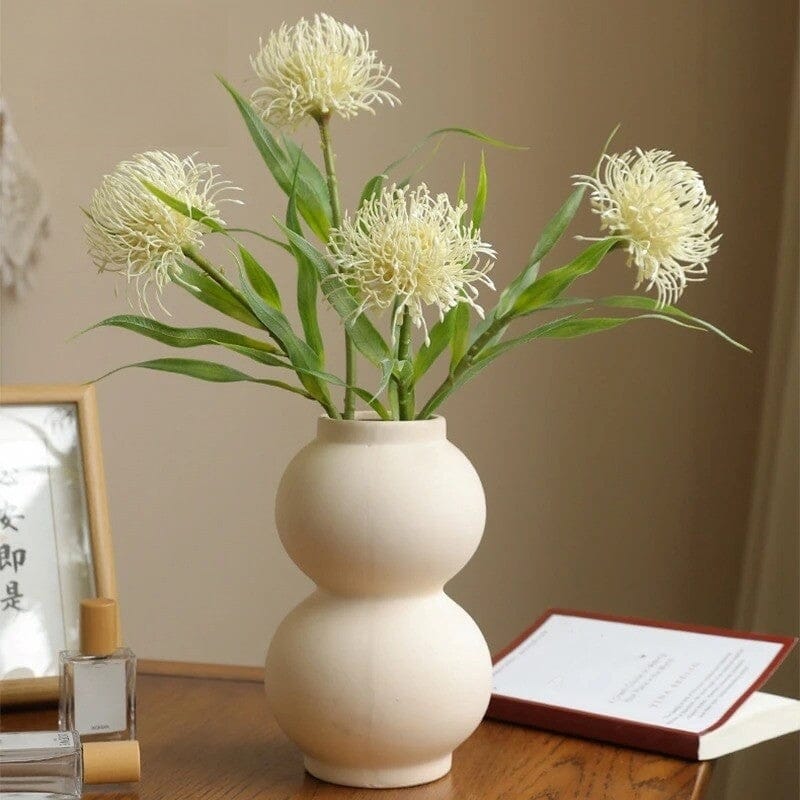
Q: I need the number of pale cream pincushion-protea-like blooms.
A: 4